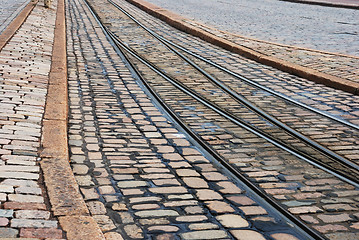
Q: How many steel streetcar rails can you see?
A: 4